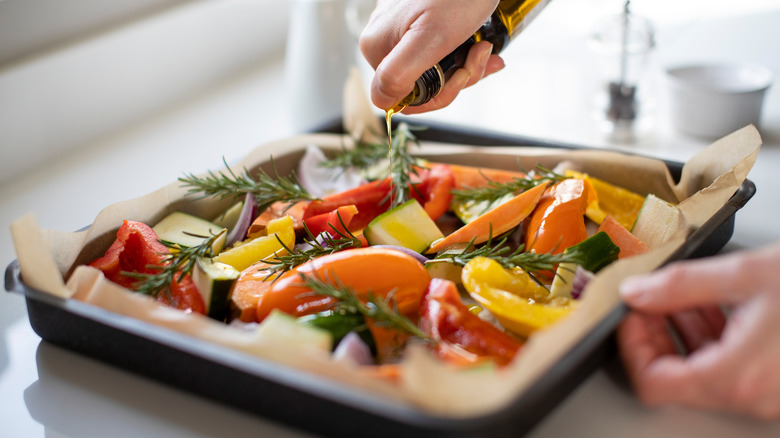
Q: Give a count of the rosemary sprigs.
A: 8